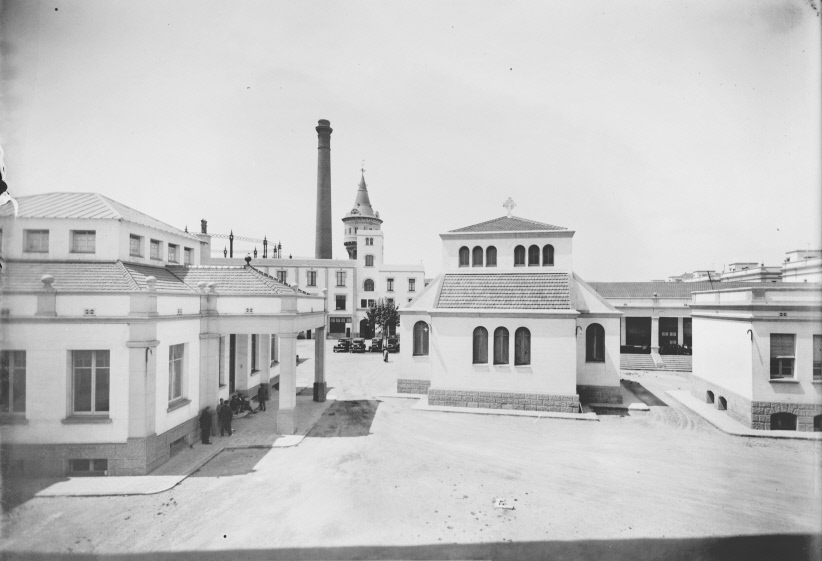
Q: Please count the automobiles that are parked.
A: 4